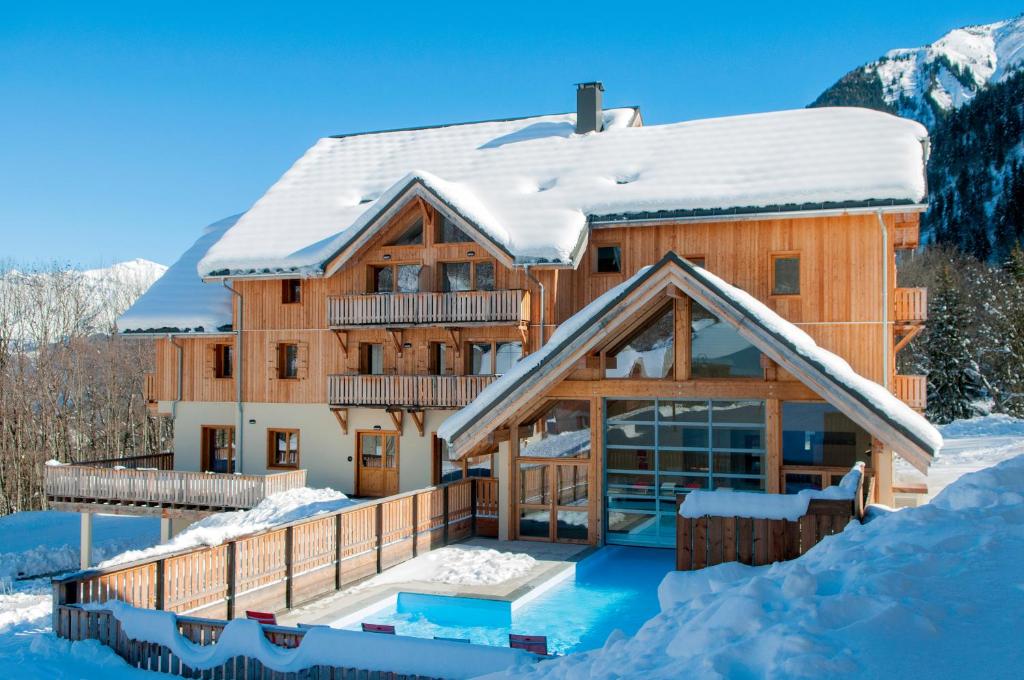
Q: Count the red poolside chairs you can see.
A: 3